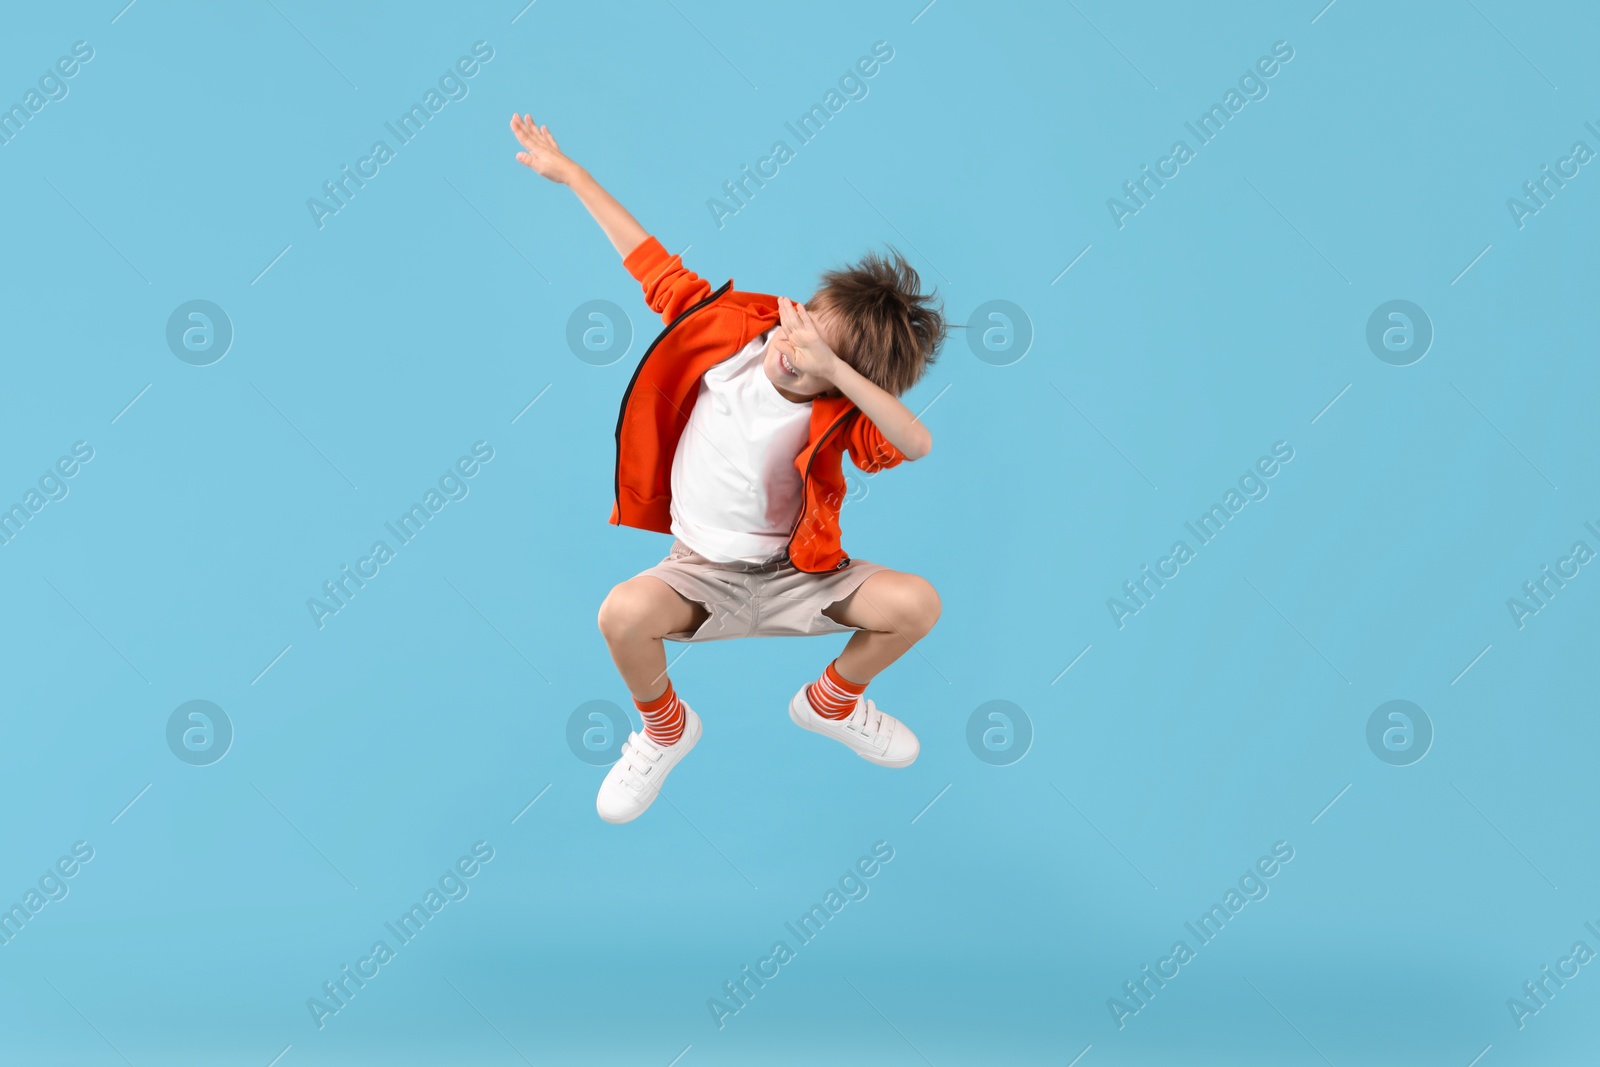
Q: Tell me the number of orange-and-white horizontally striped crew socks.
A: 2